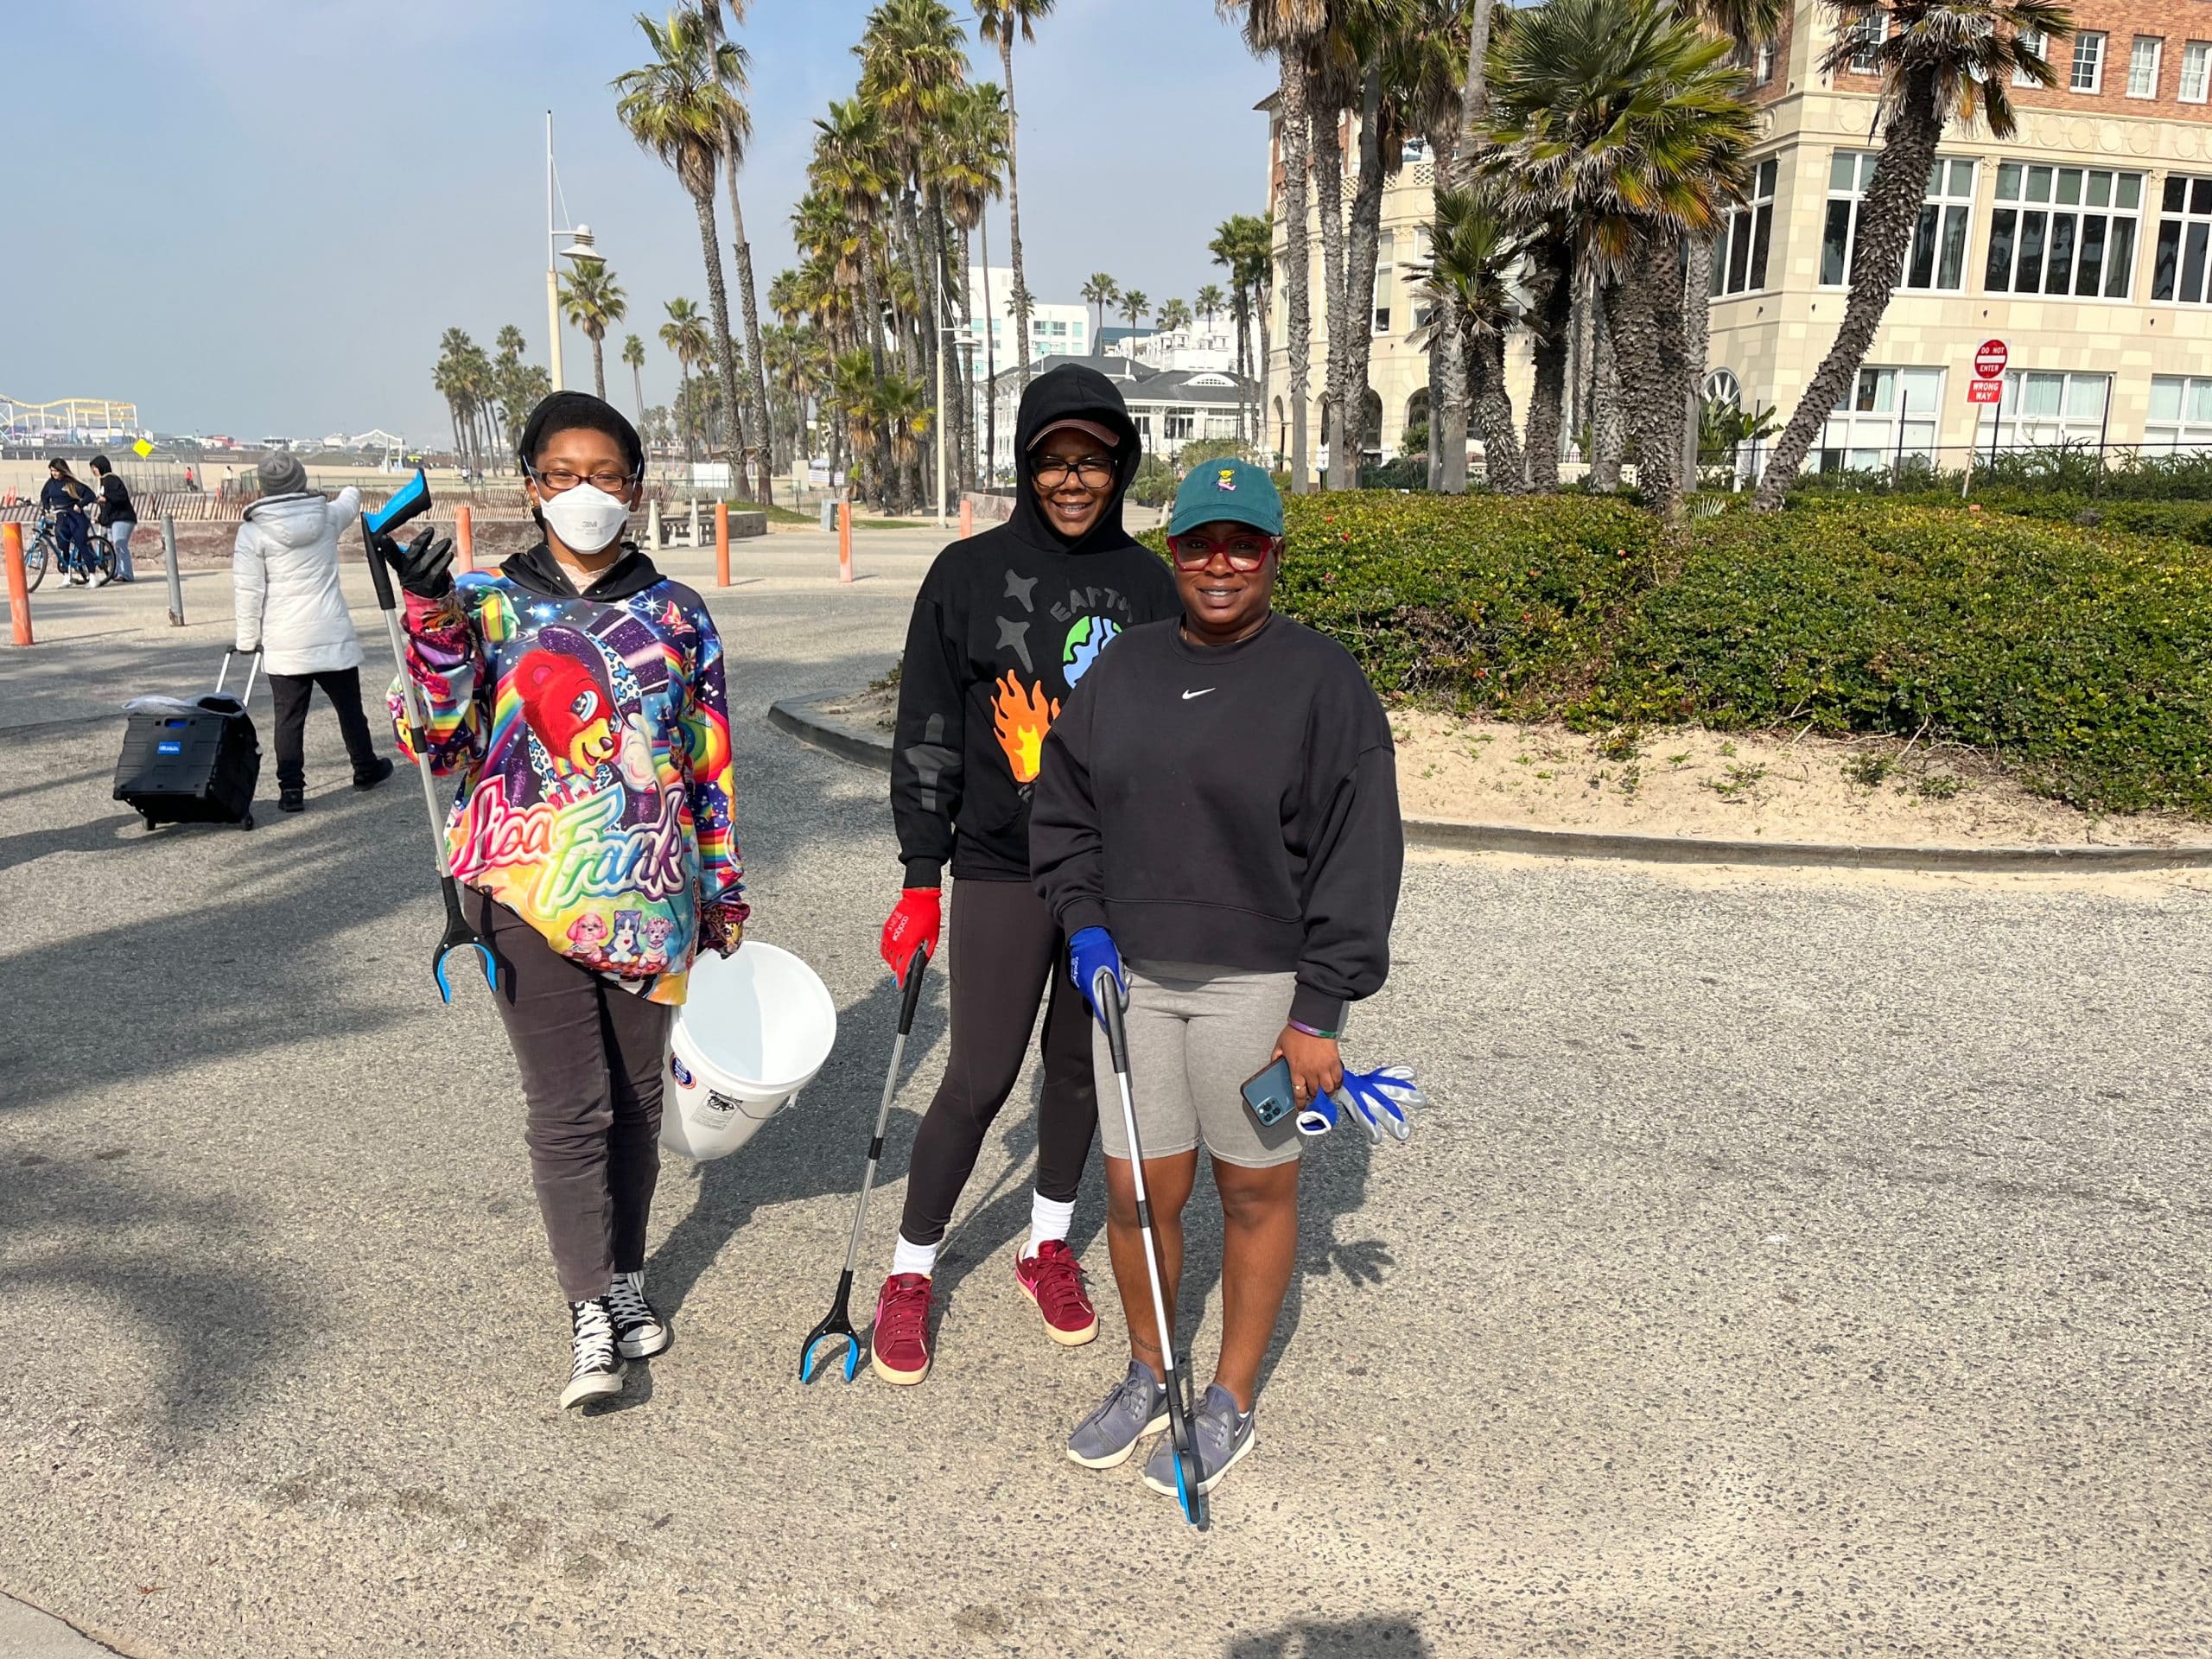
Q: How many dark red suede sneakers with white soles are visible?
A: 2